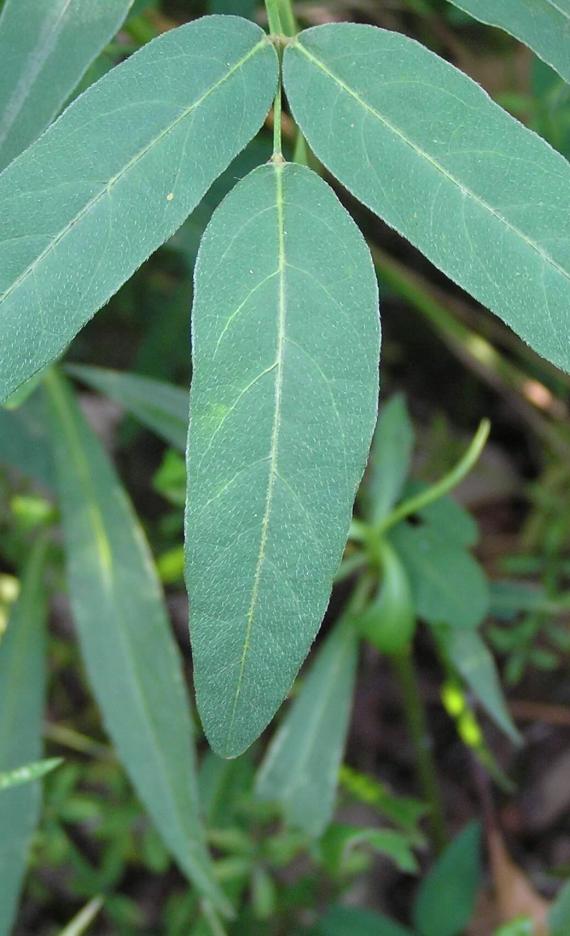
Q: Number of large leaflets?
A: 3